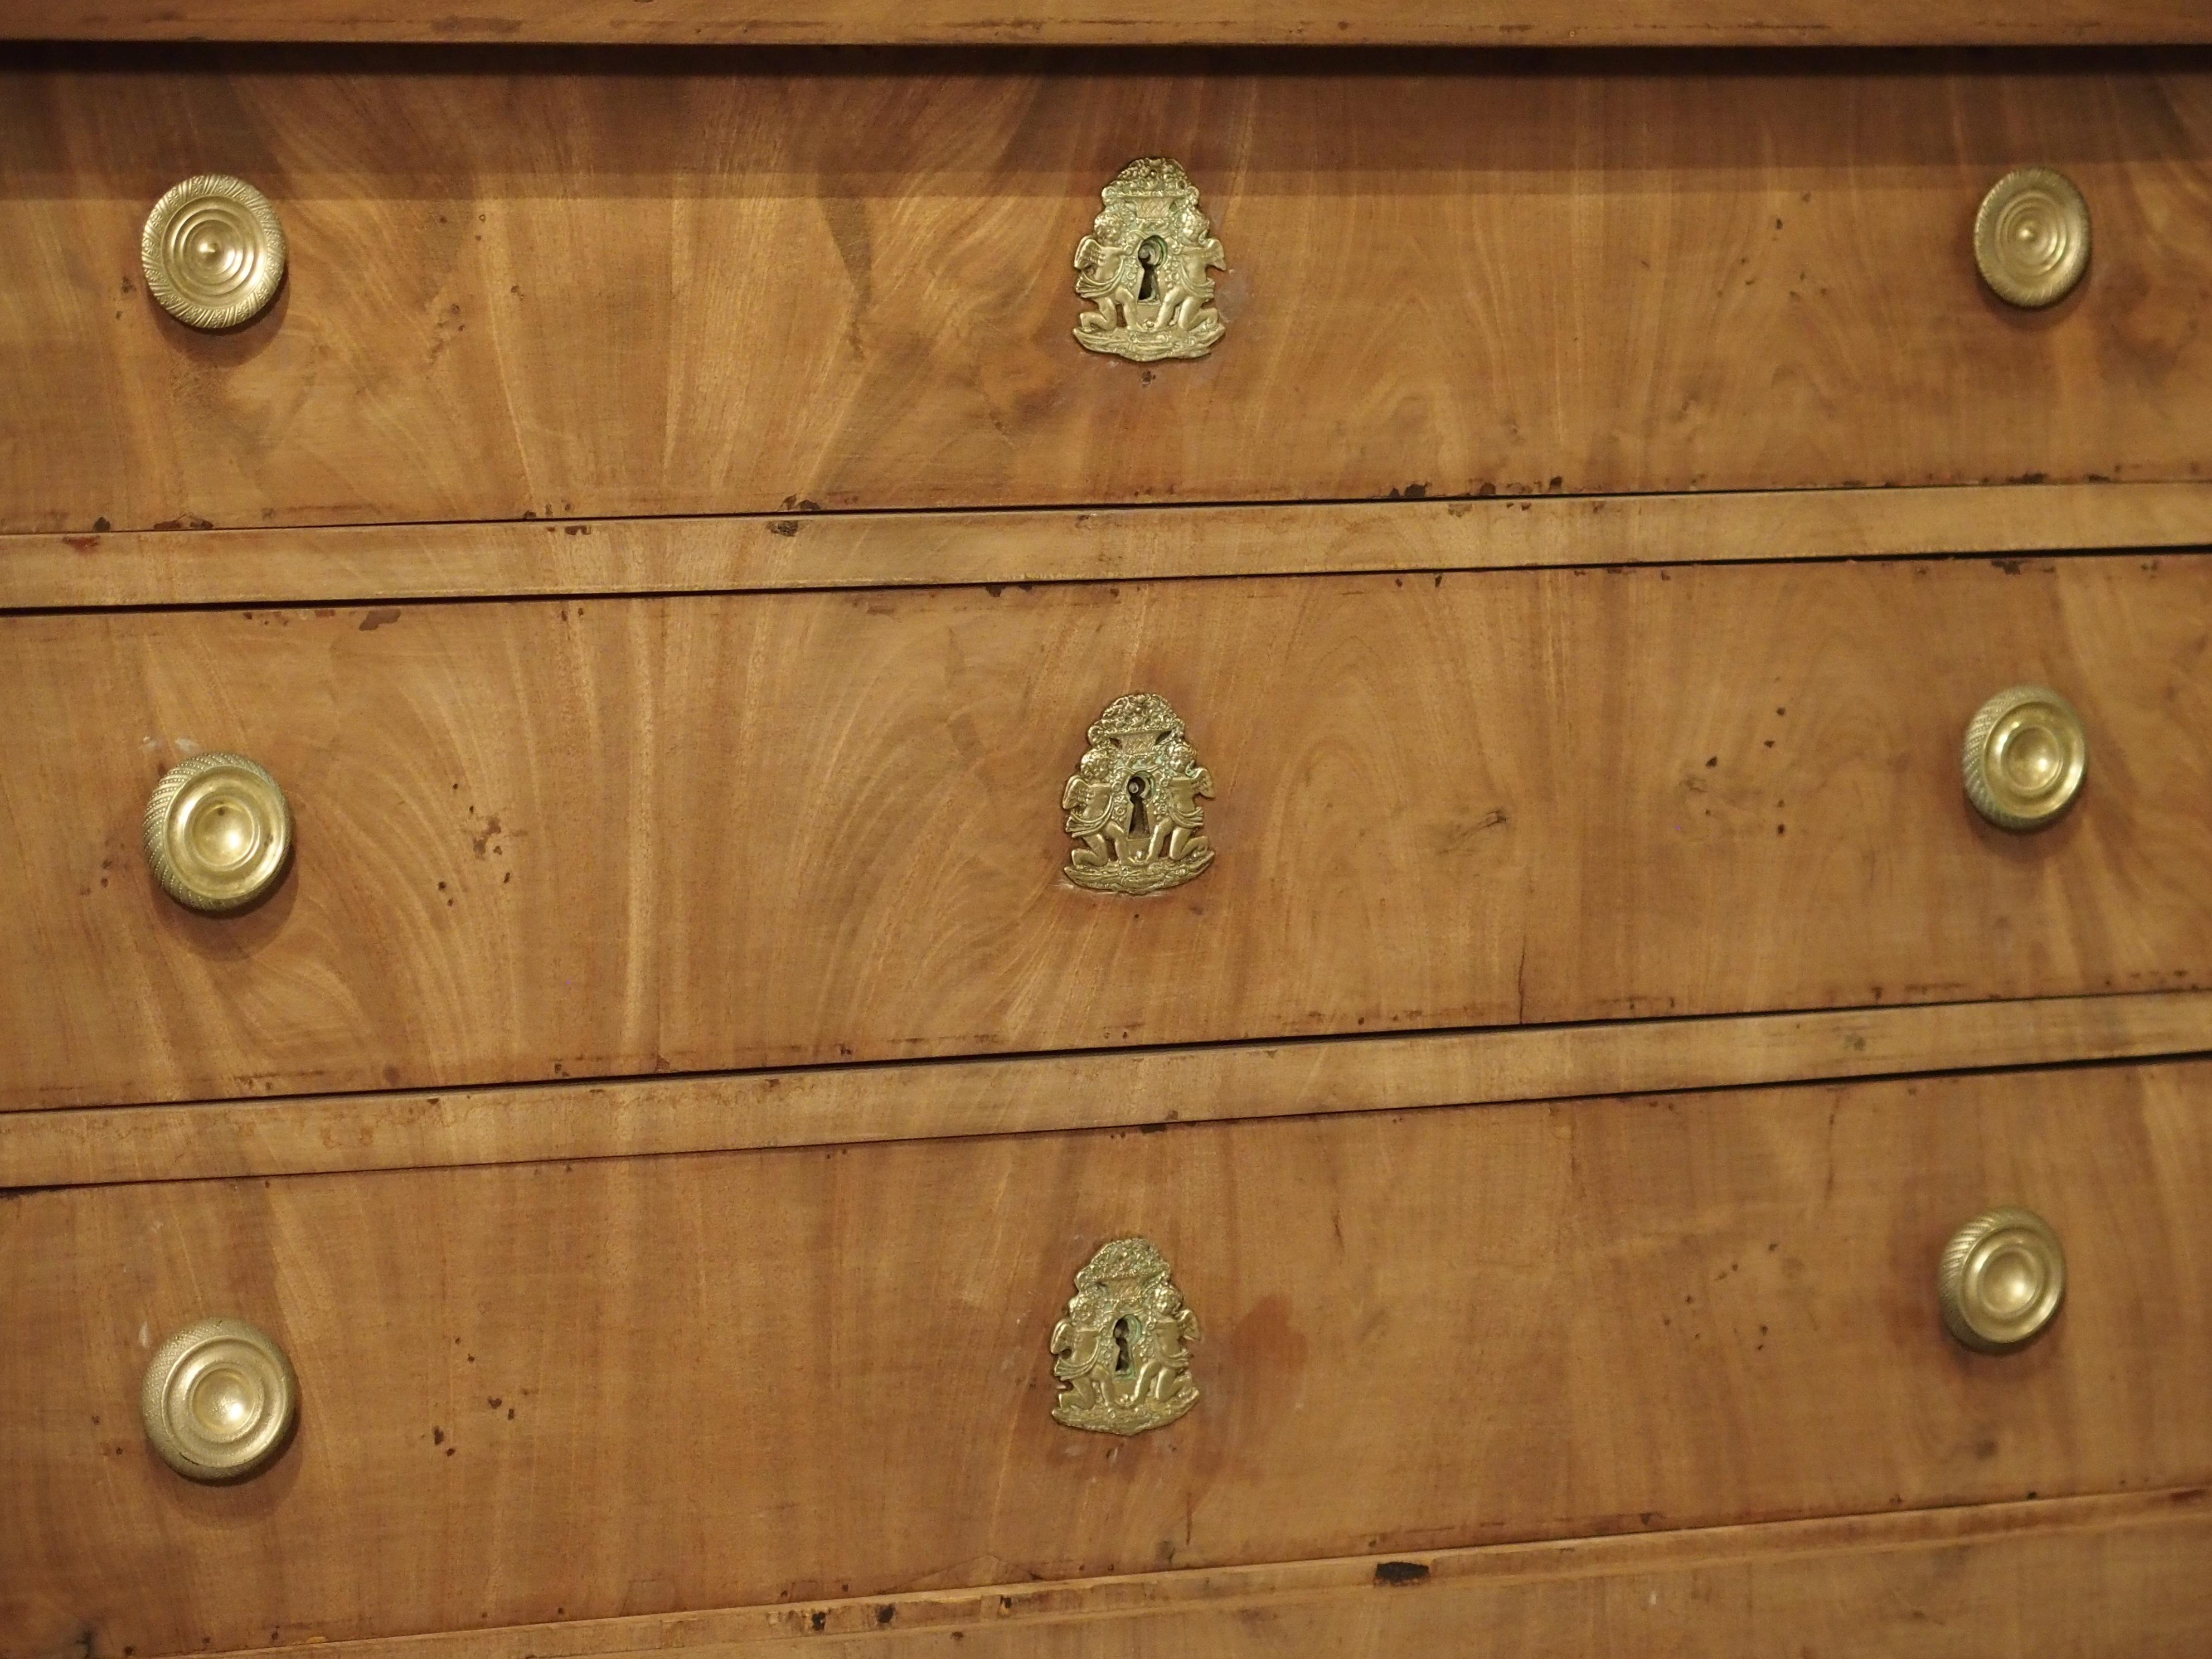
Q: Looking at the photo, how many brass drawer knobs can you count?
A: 6